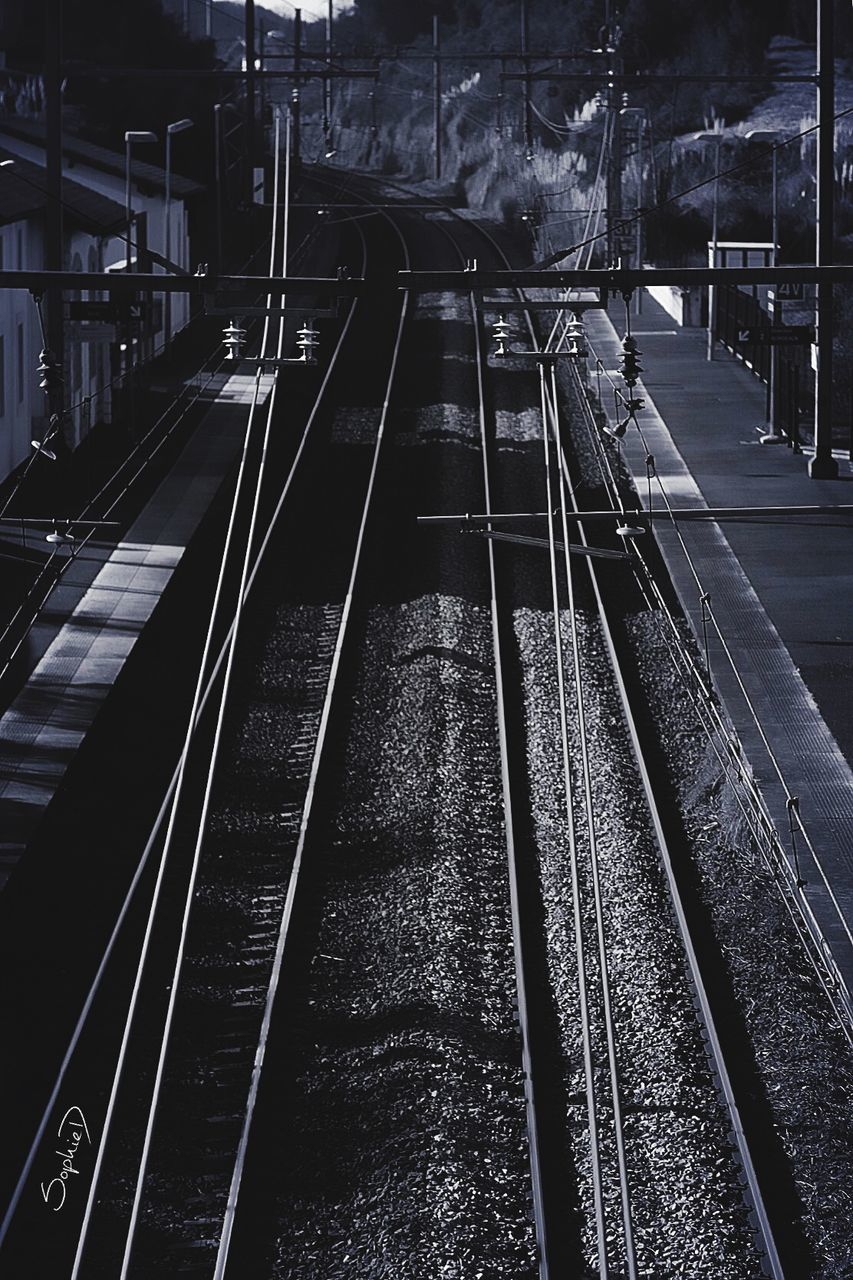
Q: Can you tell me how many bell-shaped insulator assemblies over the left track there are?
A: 2